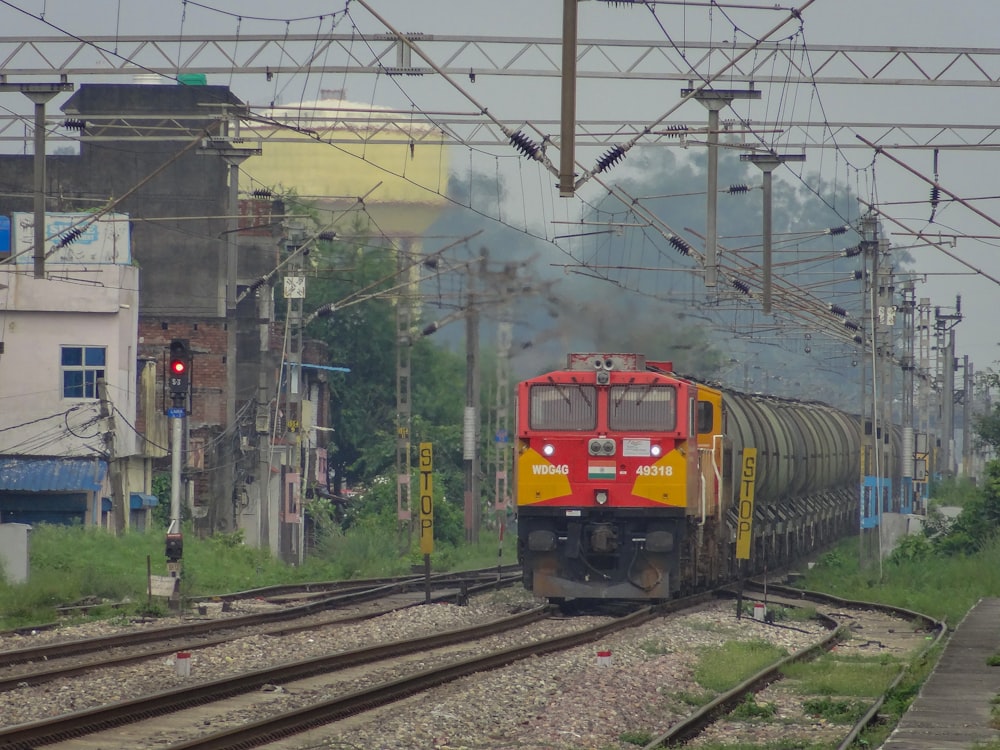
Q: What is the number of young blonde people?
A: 0